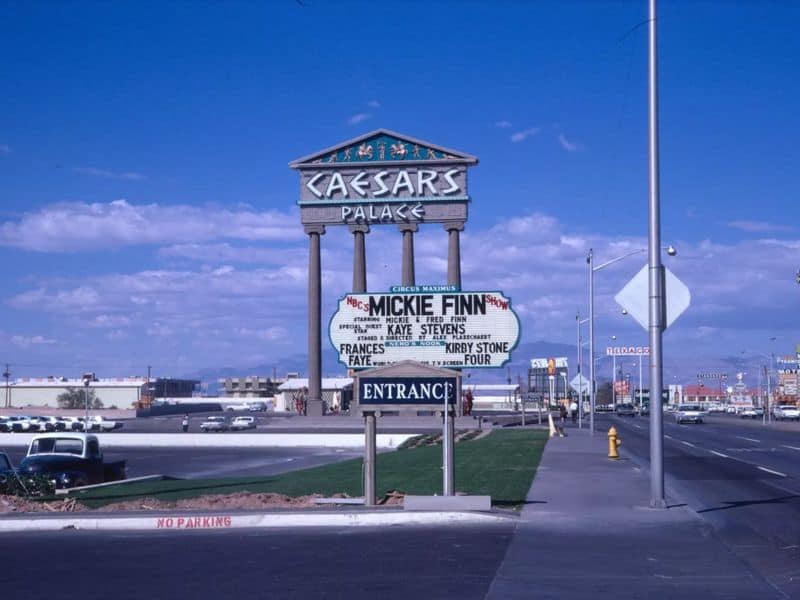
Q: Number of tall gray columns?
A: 4